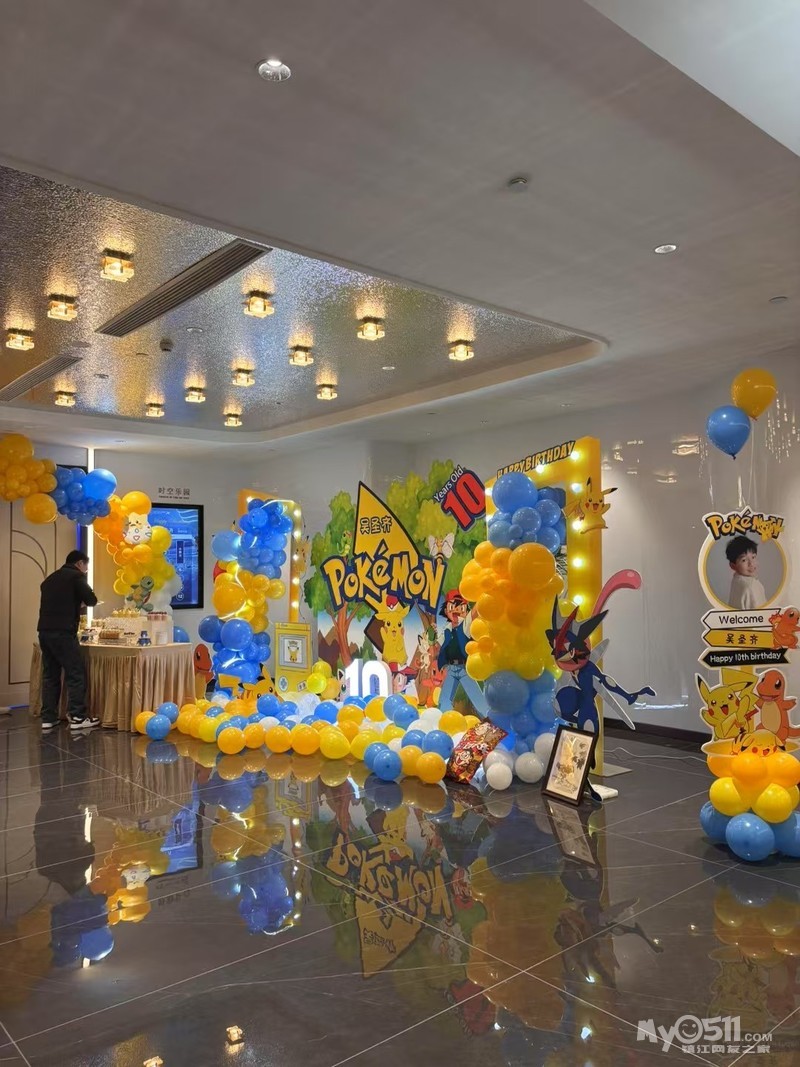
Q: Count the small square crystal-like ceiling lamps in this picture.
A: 13